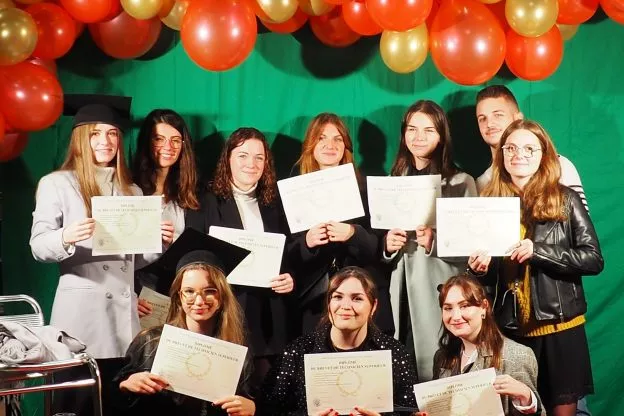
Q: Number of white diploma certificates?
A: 9